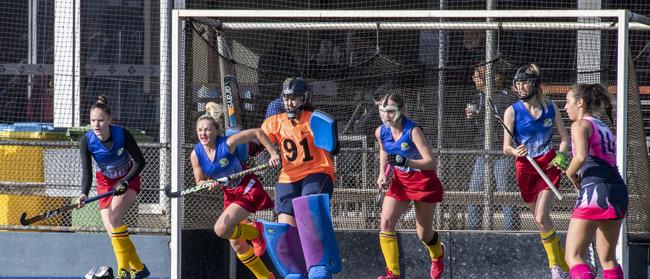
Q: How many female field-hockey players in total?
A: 6